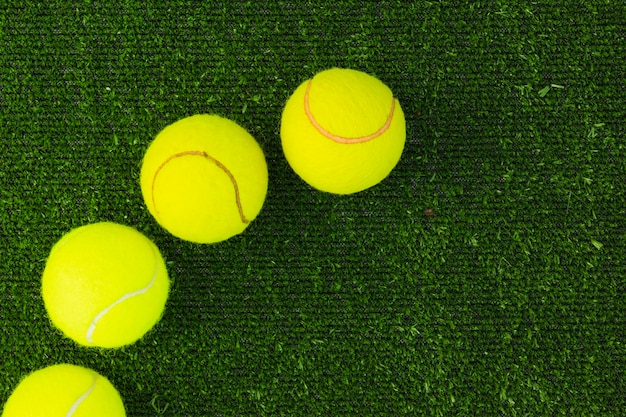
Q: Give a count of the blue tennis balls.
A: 0